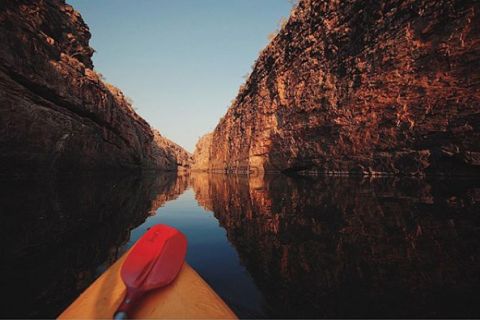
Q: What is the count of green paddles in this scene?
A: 0